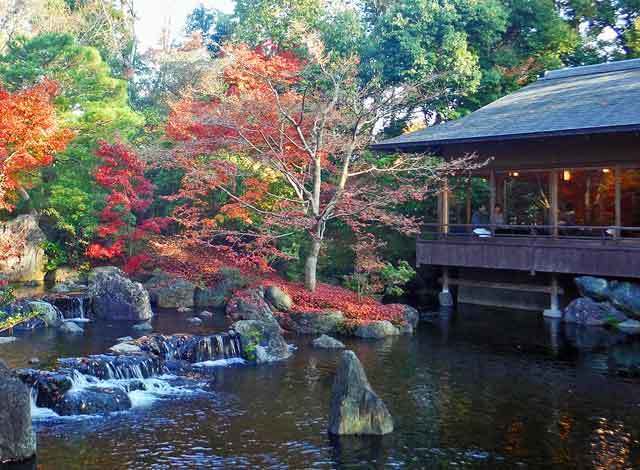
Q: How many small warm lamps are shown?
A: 3